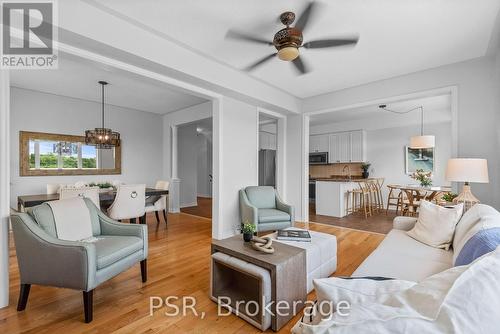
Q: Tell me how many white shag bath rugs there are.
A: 0